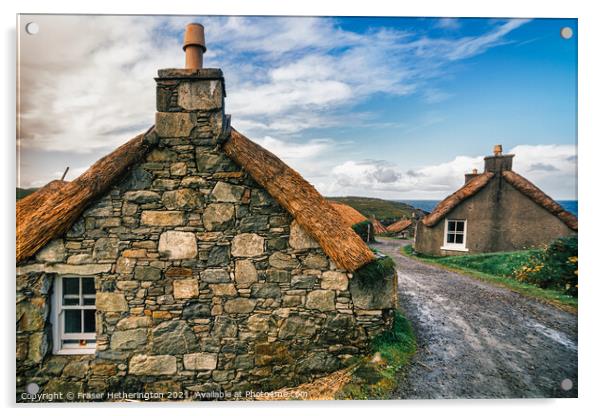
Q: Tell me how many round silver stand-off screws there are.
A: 4